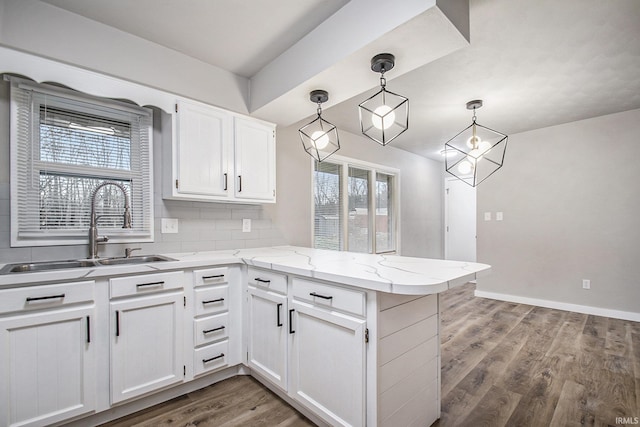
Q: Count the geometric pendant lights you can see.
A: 3